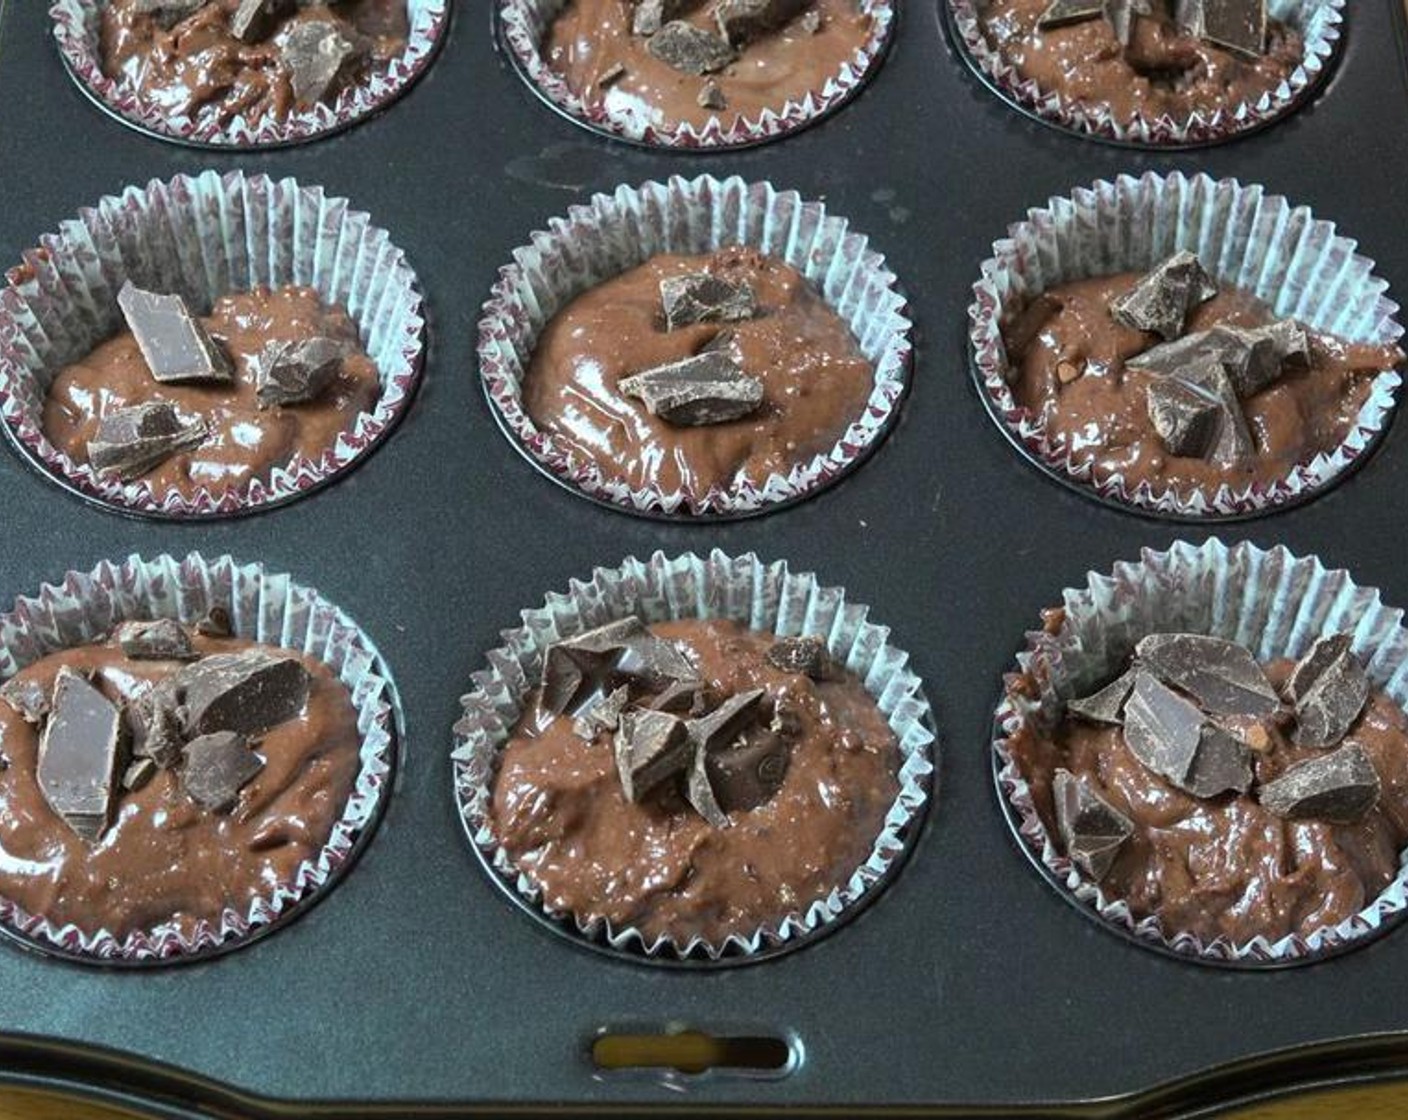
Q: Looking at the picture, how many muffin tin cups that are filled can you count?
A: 9